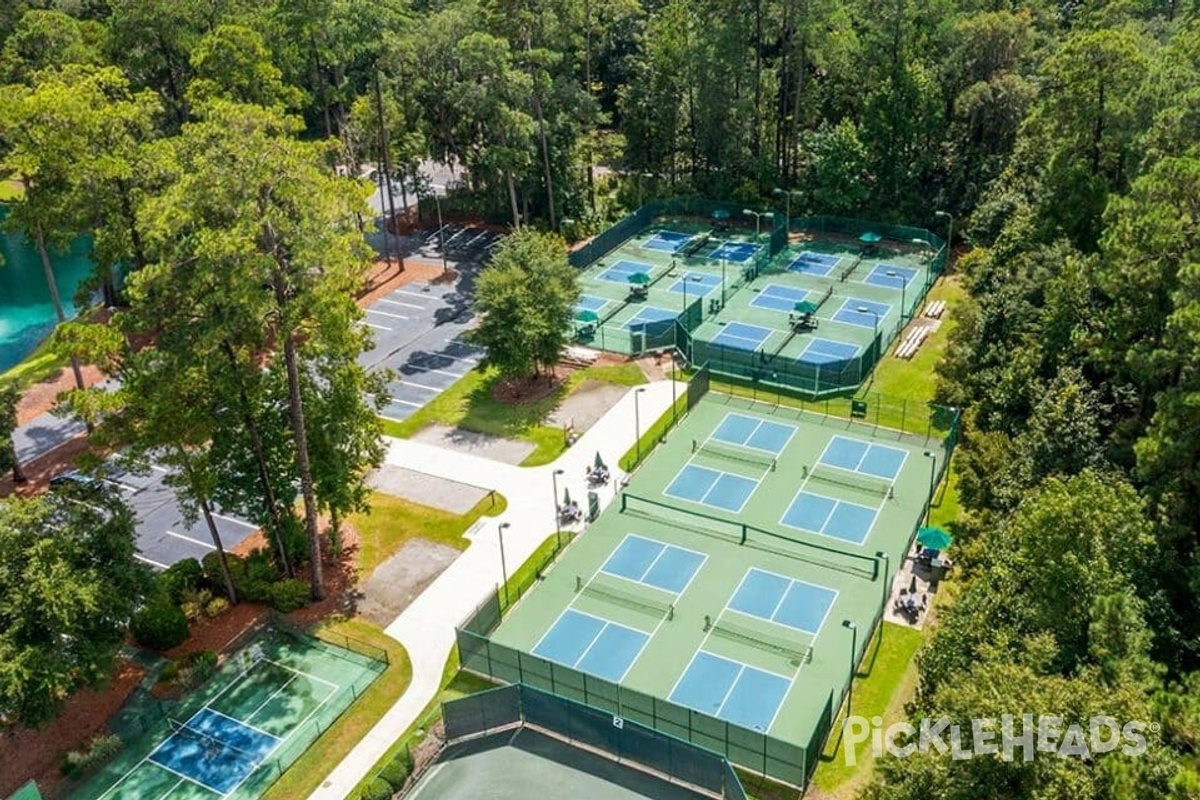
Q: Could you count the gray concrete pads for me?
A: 4